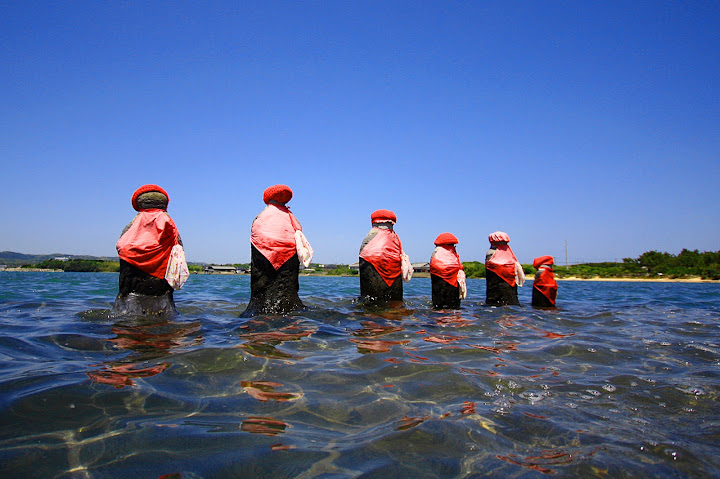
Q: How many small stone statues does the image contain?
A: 6